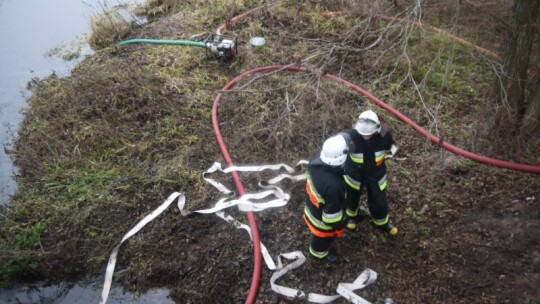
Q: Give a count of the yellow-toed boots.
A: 2